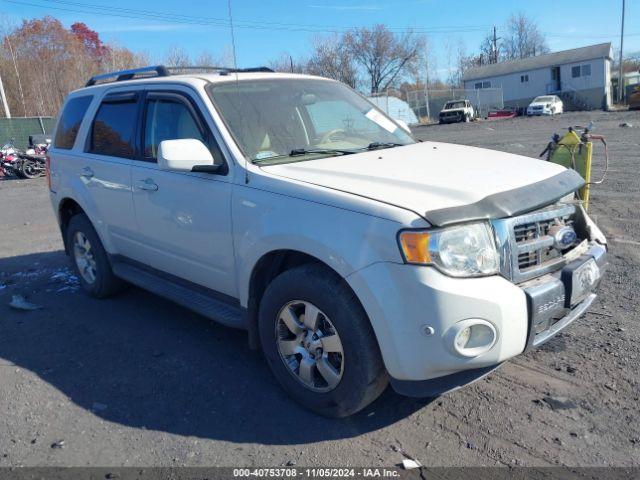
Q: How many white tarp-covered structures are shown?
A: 1